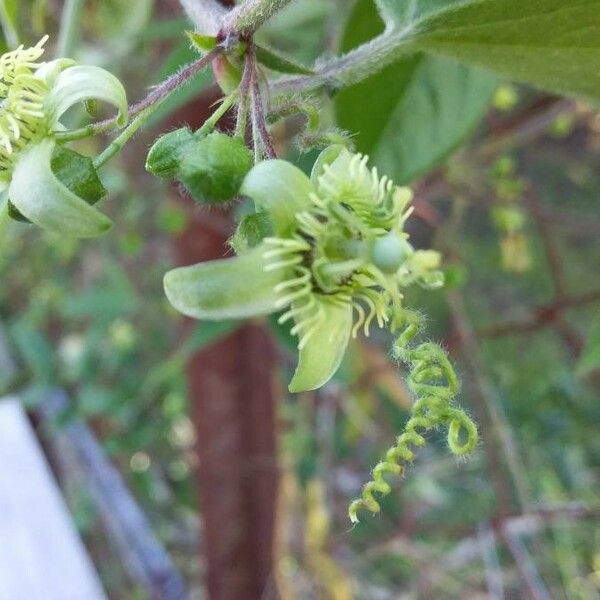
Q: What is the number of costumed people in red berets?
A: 0